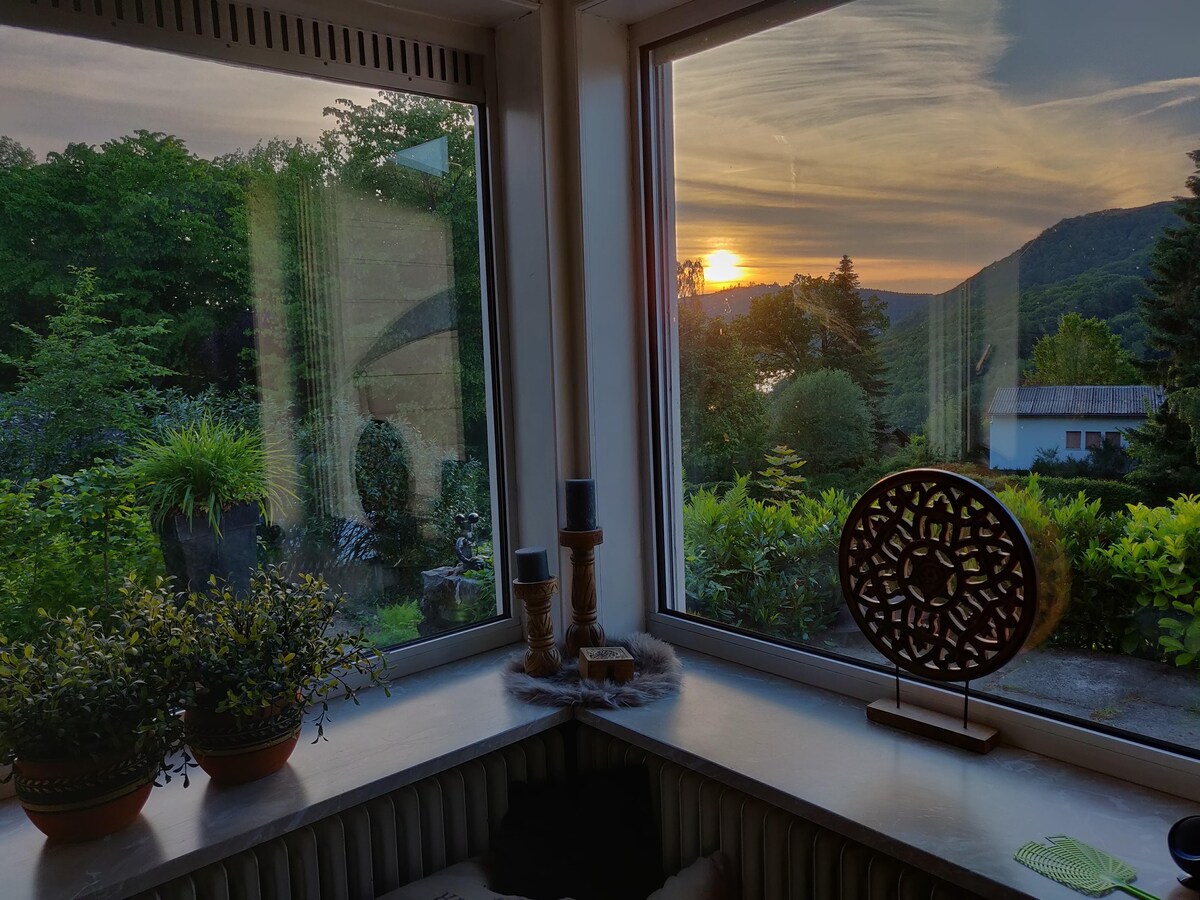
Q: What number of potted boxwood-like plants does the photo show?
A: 2